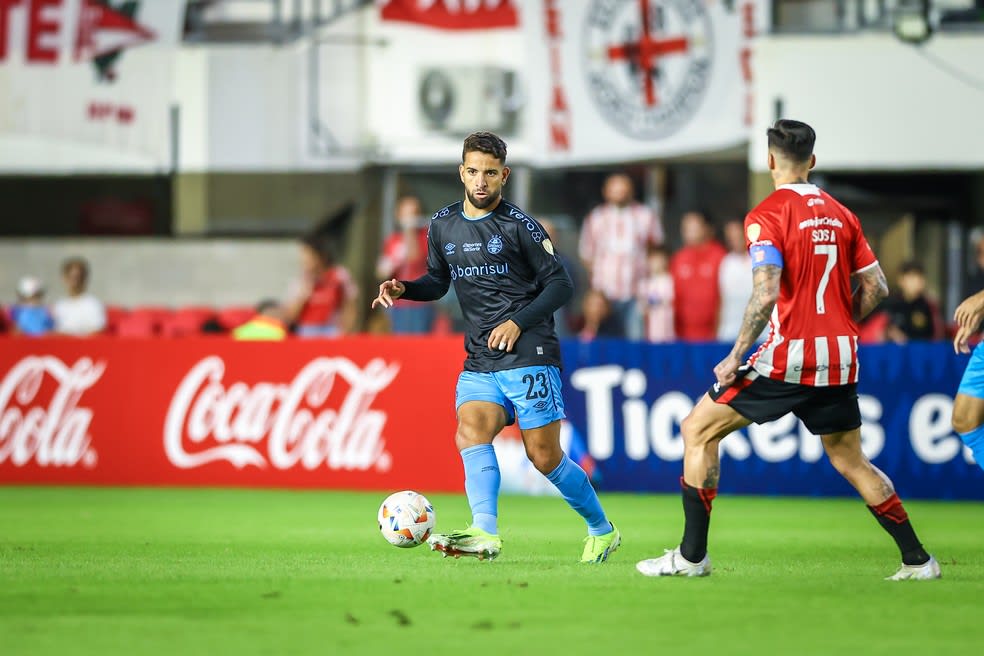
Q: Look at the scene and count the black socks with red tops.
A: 2